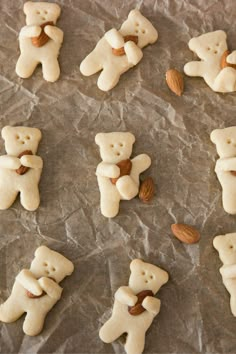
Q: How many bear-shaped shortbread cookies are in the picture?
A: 9